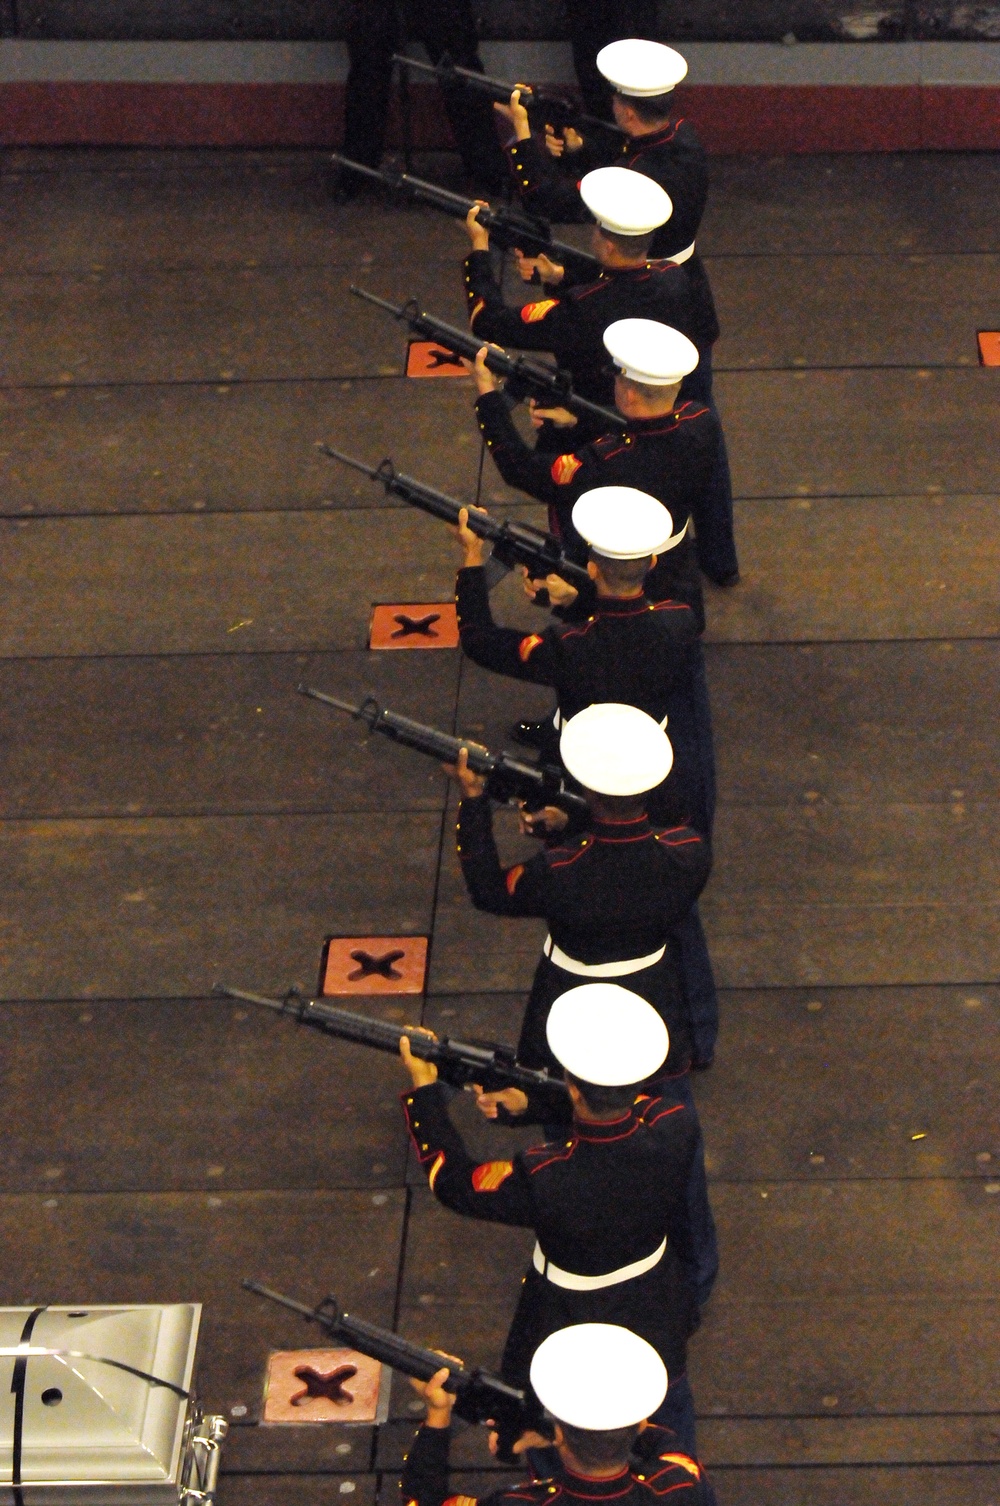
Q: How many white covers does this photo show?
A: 7